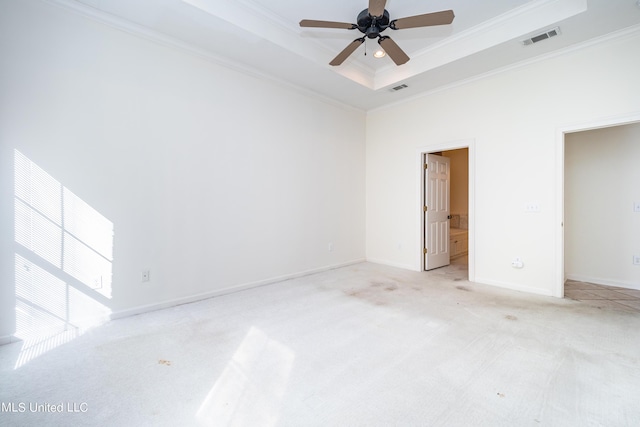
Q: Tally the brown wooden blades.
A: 5